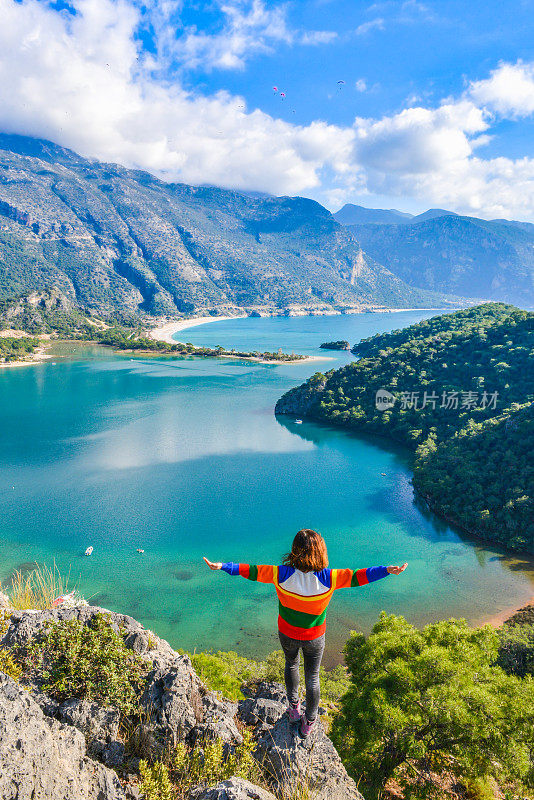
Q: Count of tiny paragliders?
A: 3